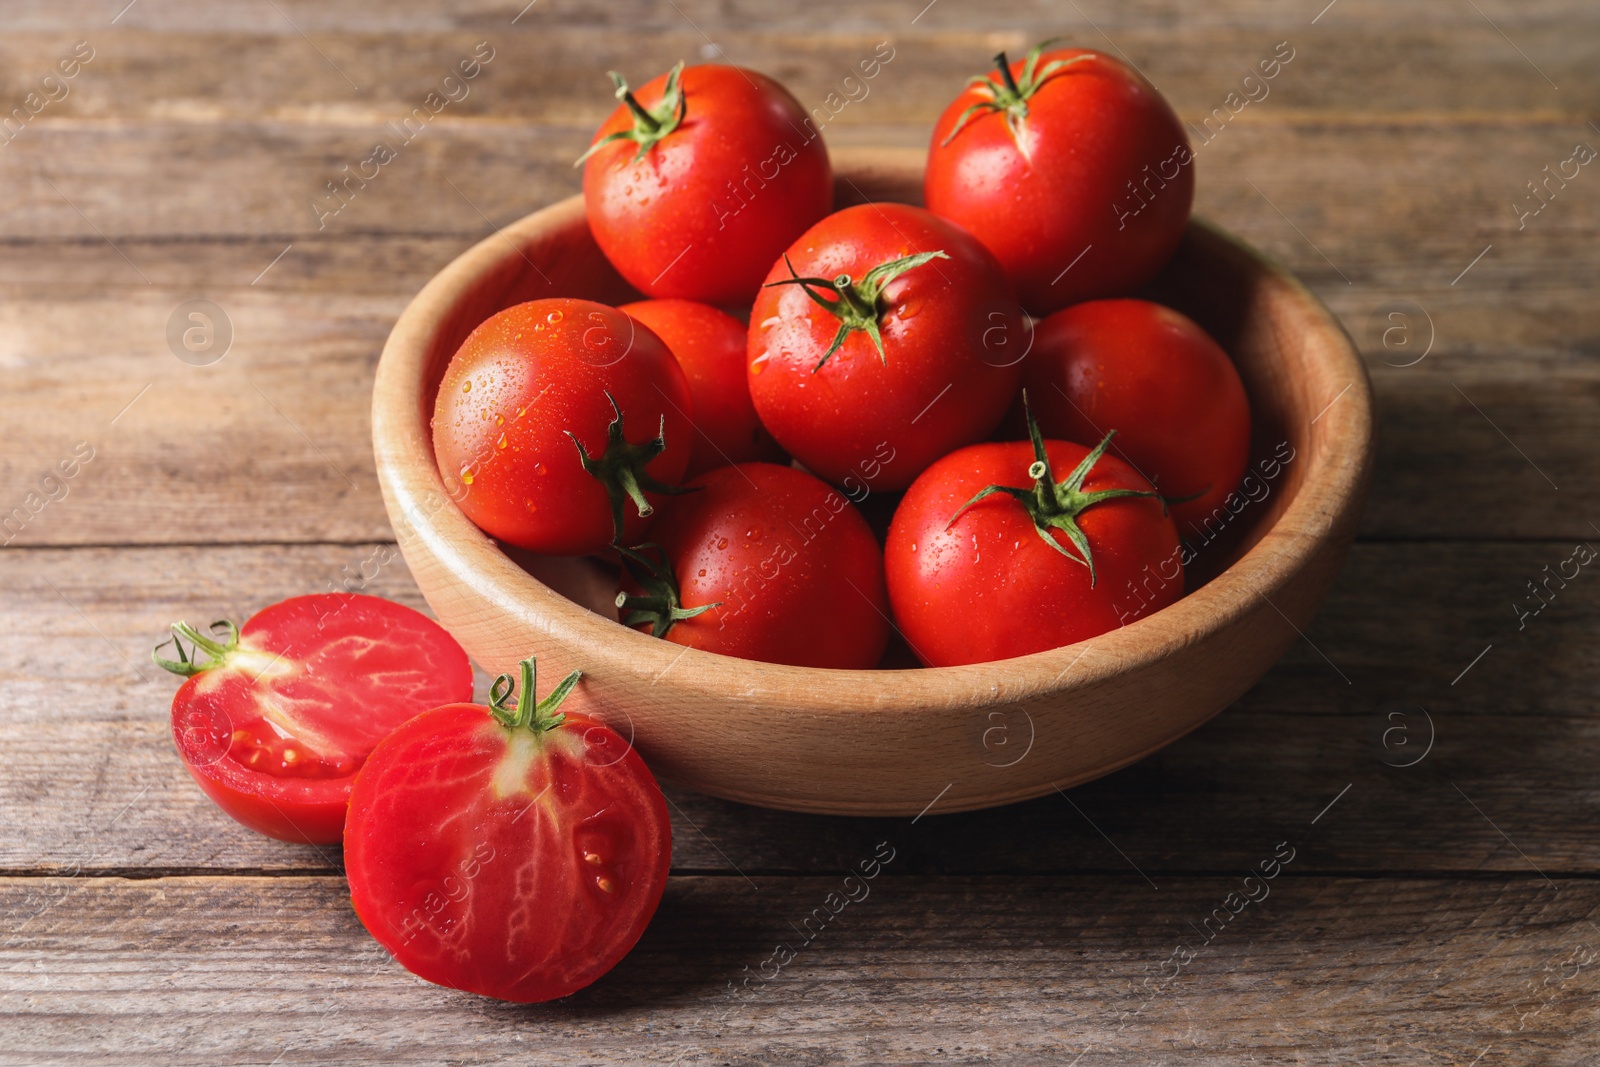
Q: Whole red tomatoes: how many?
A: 8